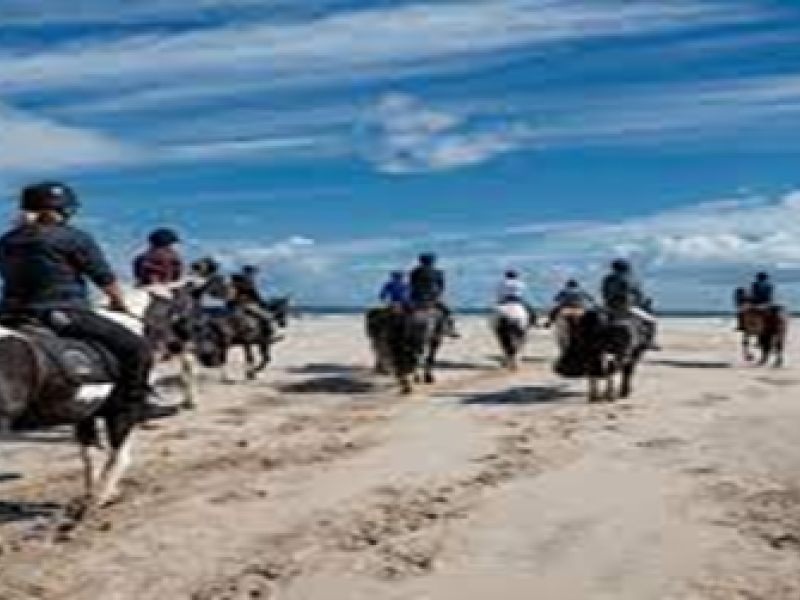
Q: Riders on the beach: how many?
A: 10